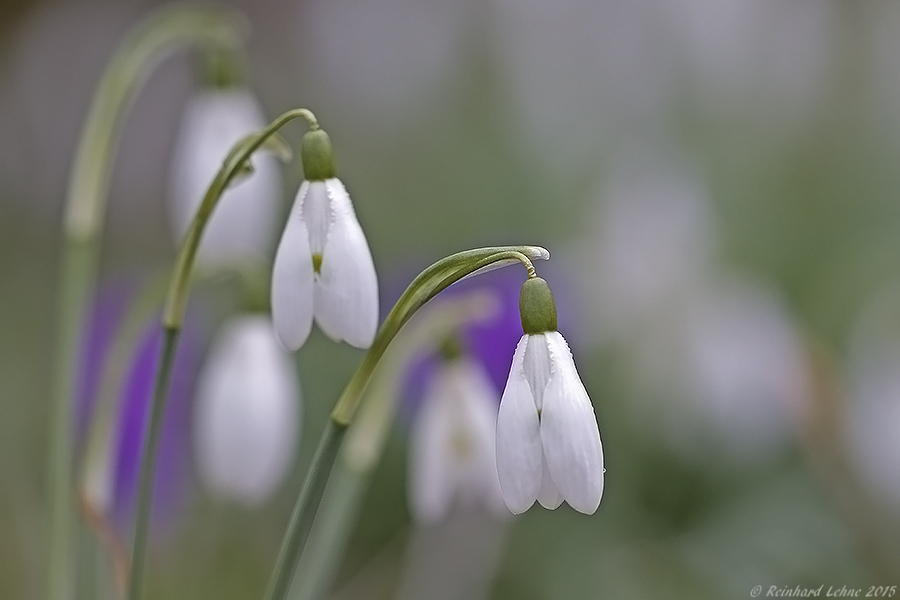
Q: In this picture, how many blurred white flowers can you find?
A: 3